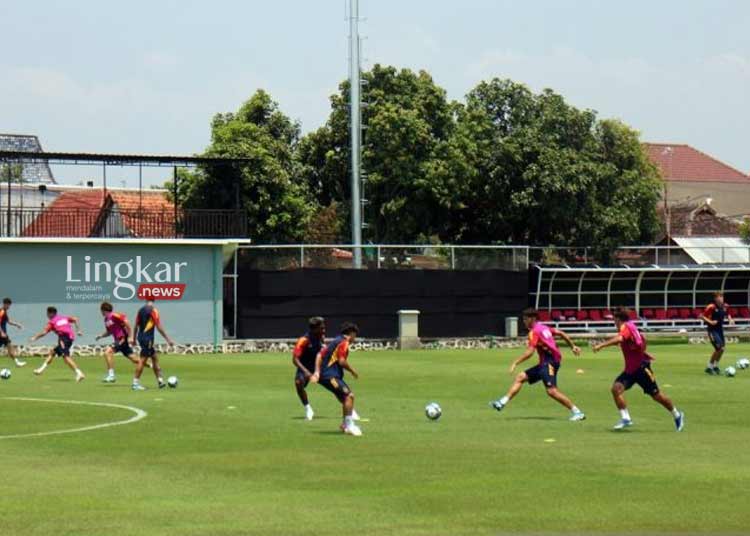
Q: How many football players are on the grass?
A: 9